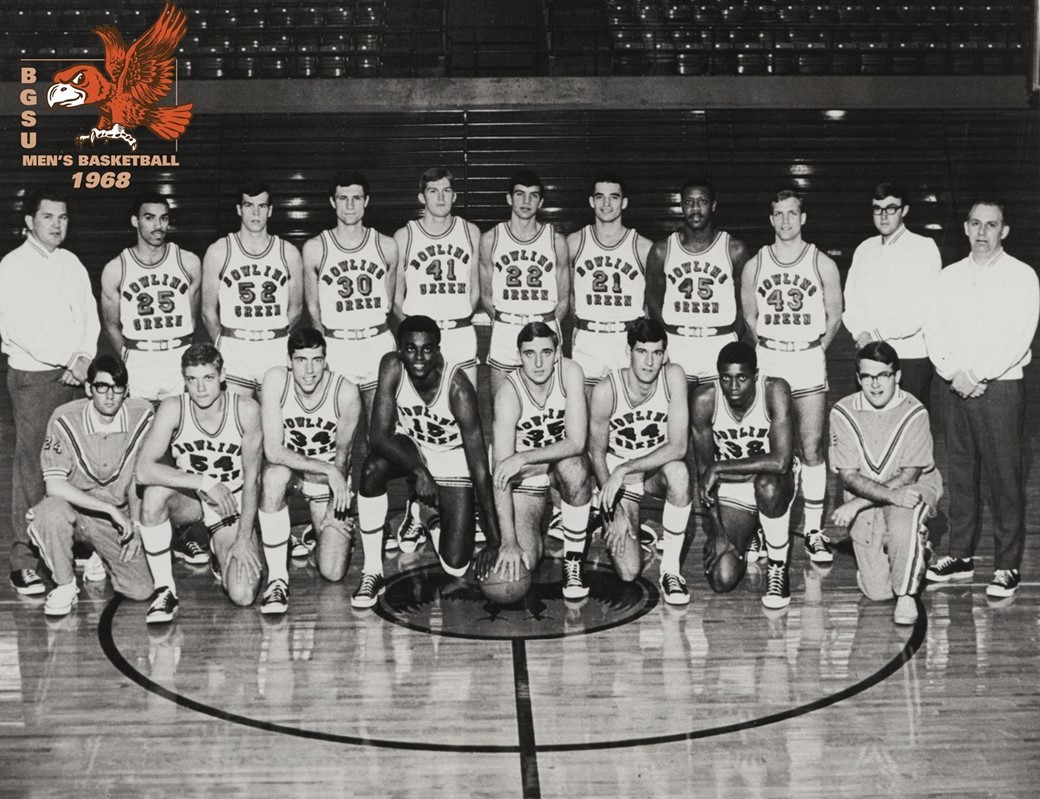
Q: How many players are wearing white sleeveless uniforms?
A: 14